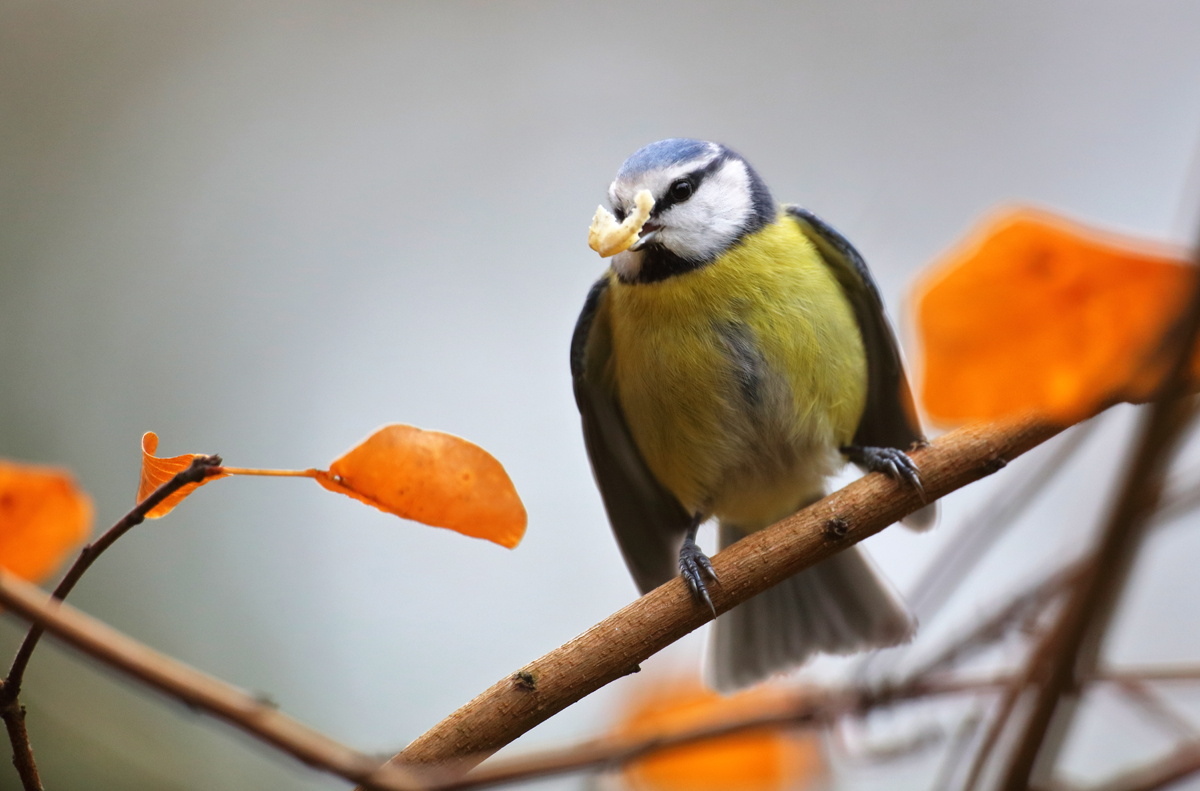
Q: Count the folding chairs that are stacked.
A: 0